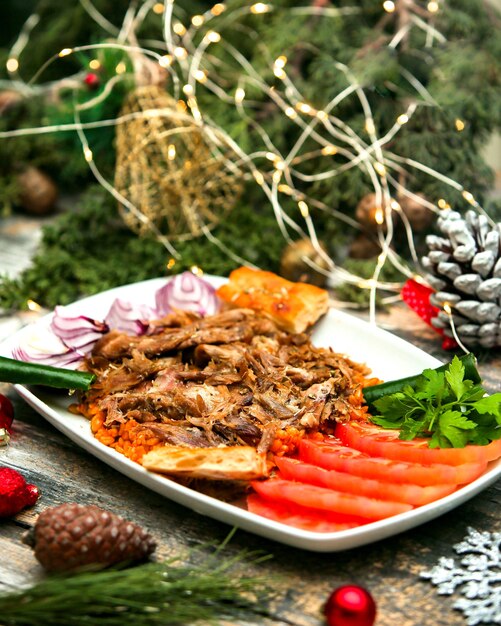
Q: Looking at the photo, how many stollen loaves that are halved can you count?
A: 0